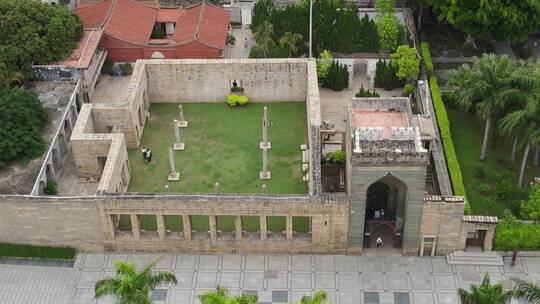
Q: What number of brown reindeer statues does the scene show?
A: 0